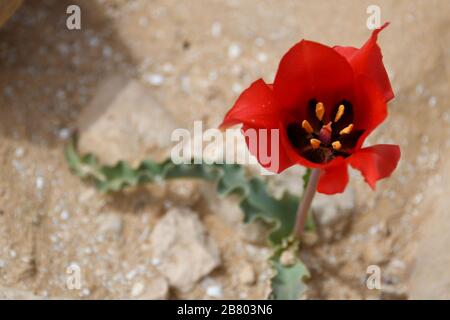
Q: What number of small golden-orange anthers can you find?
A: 6